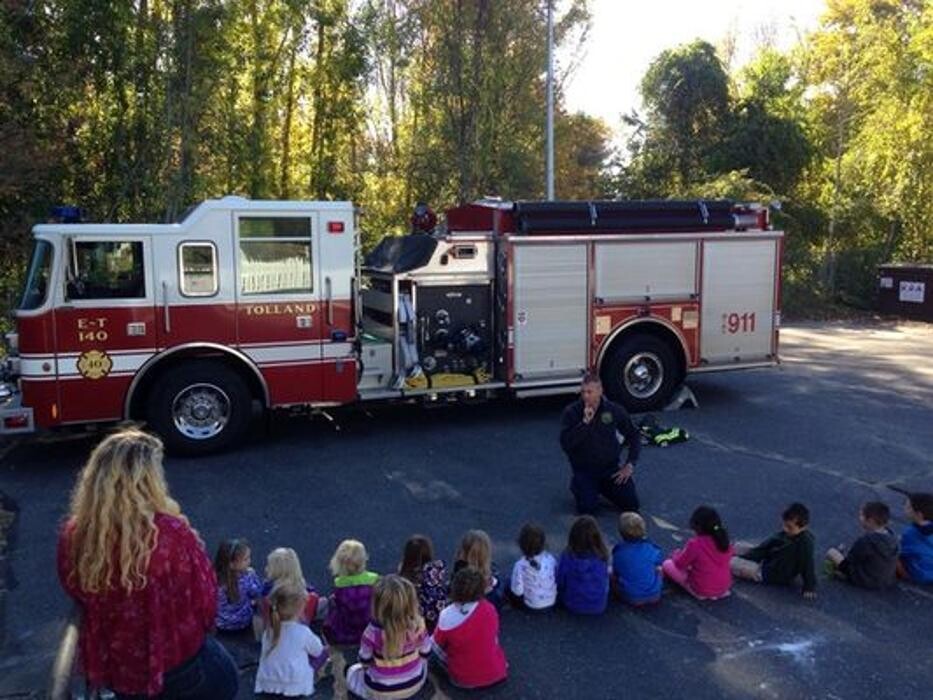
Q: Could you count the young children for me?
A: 15